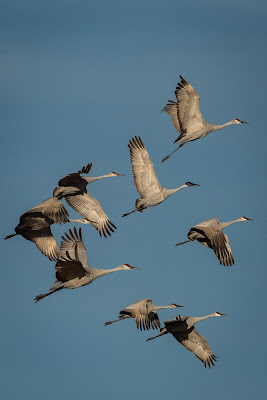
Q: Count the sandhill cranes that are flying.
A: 8